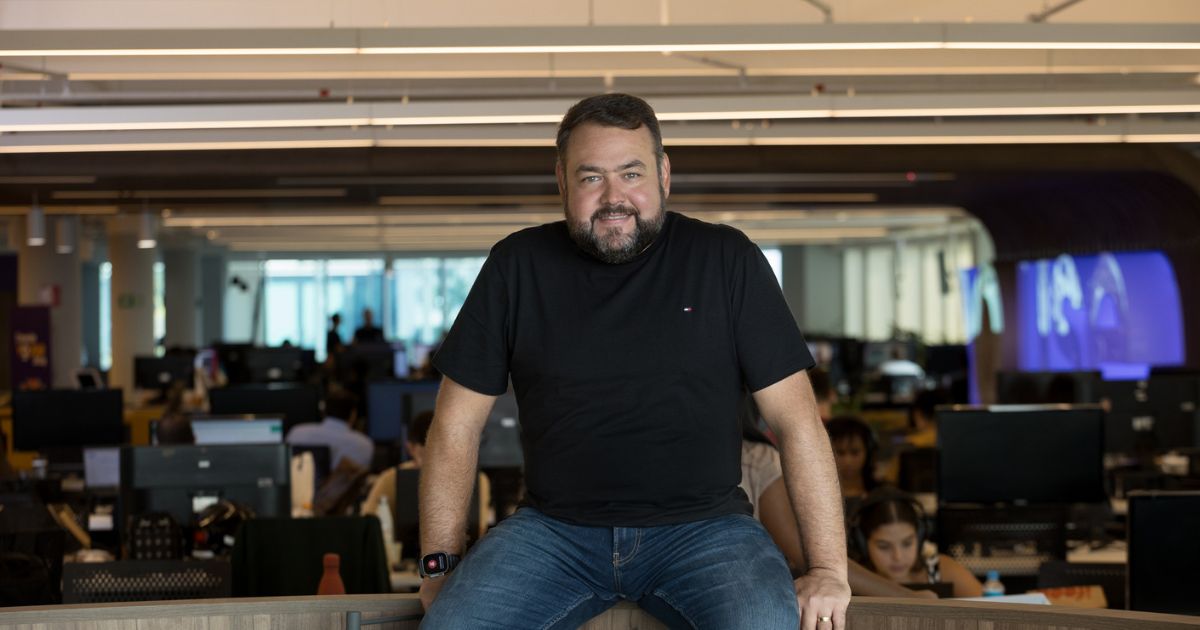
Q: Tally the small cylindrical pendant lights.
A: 3